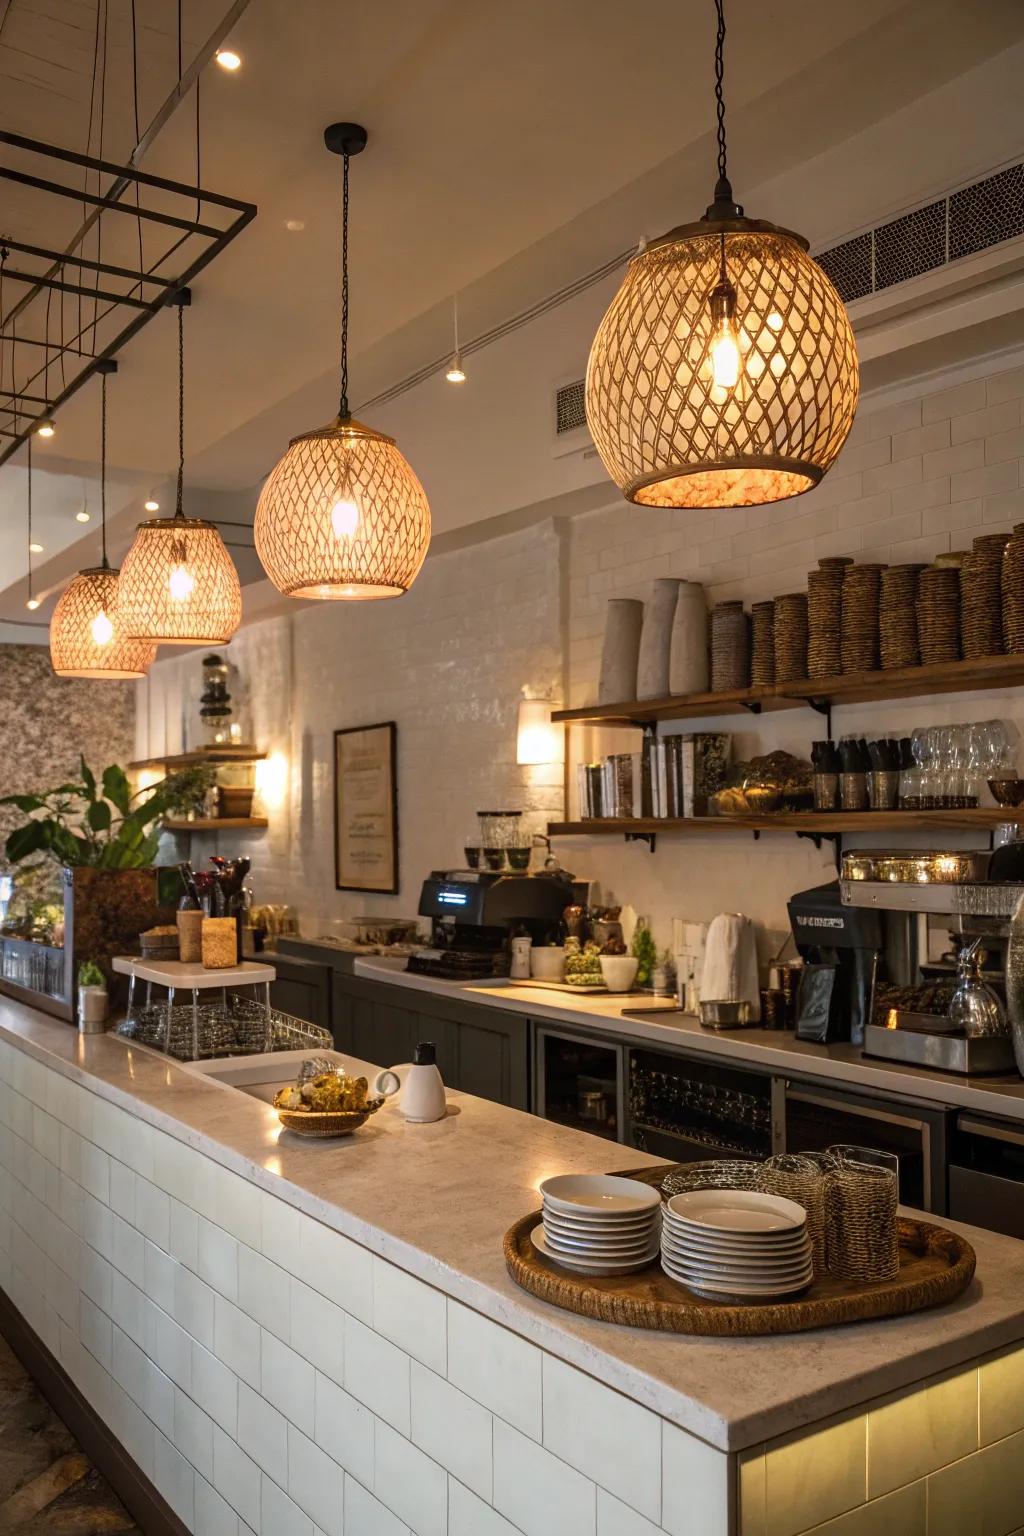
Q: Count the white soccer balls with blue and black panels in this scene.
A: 0